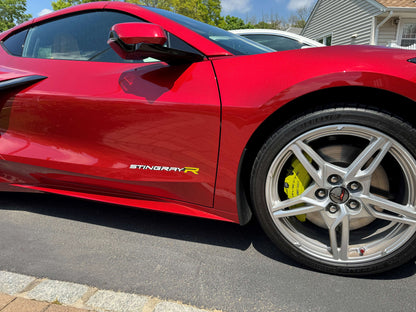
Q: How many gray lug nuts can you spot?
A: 5